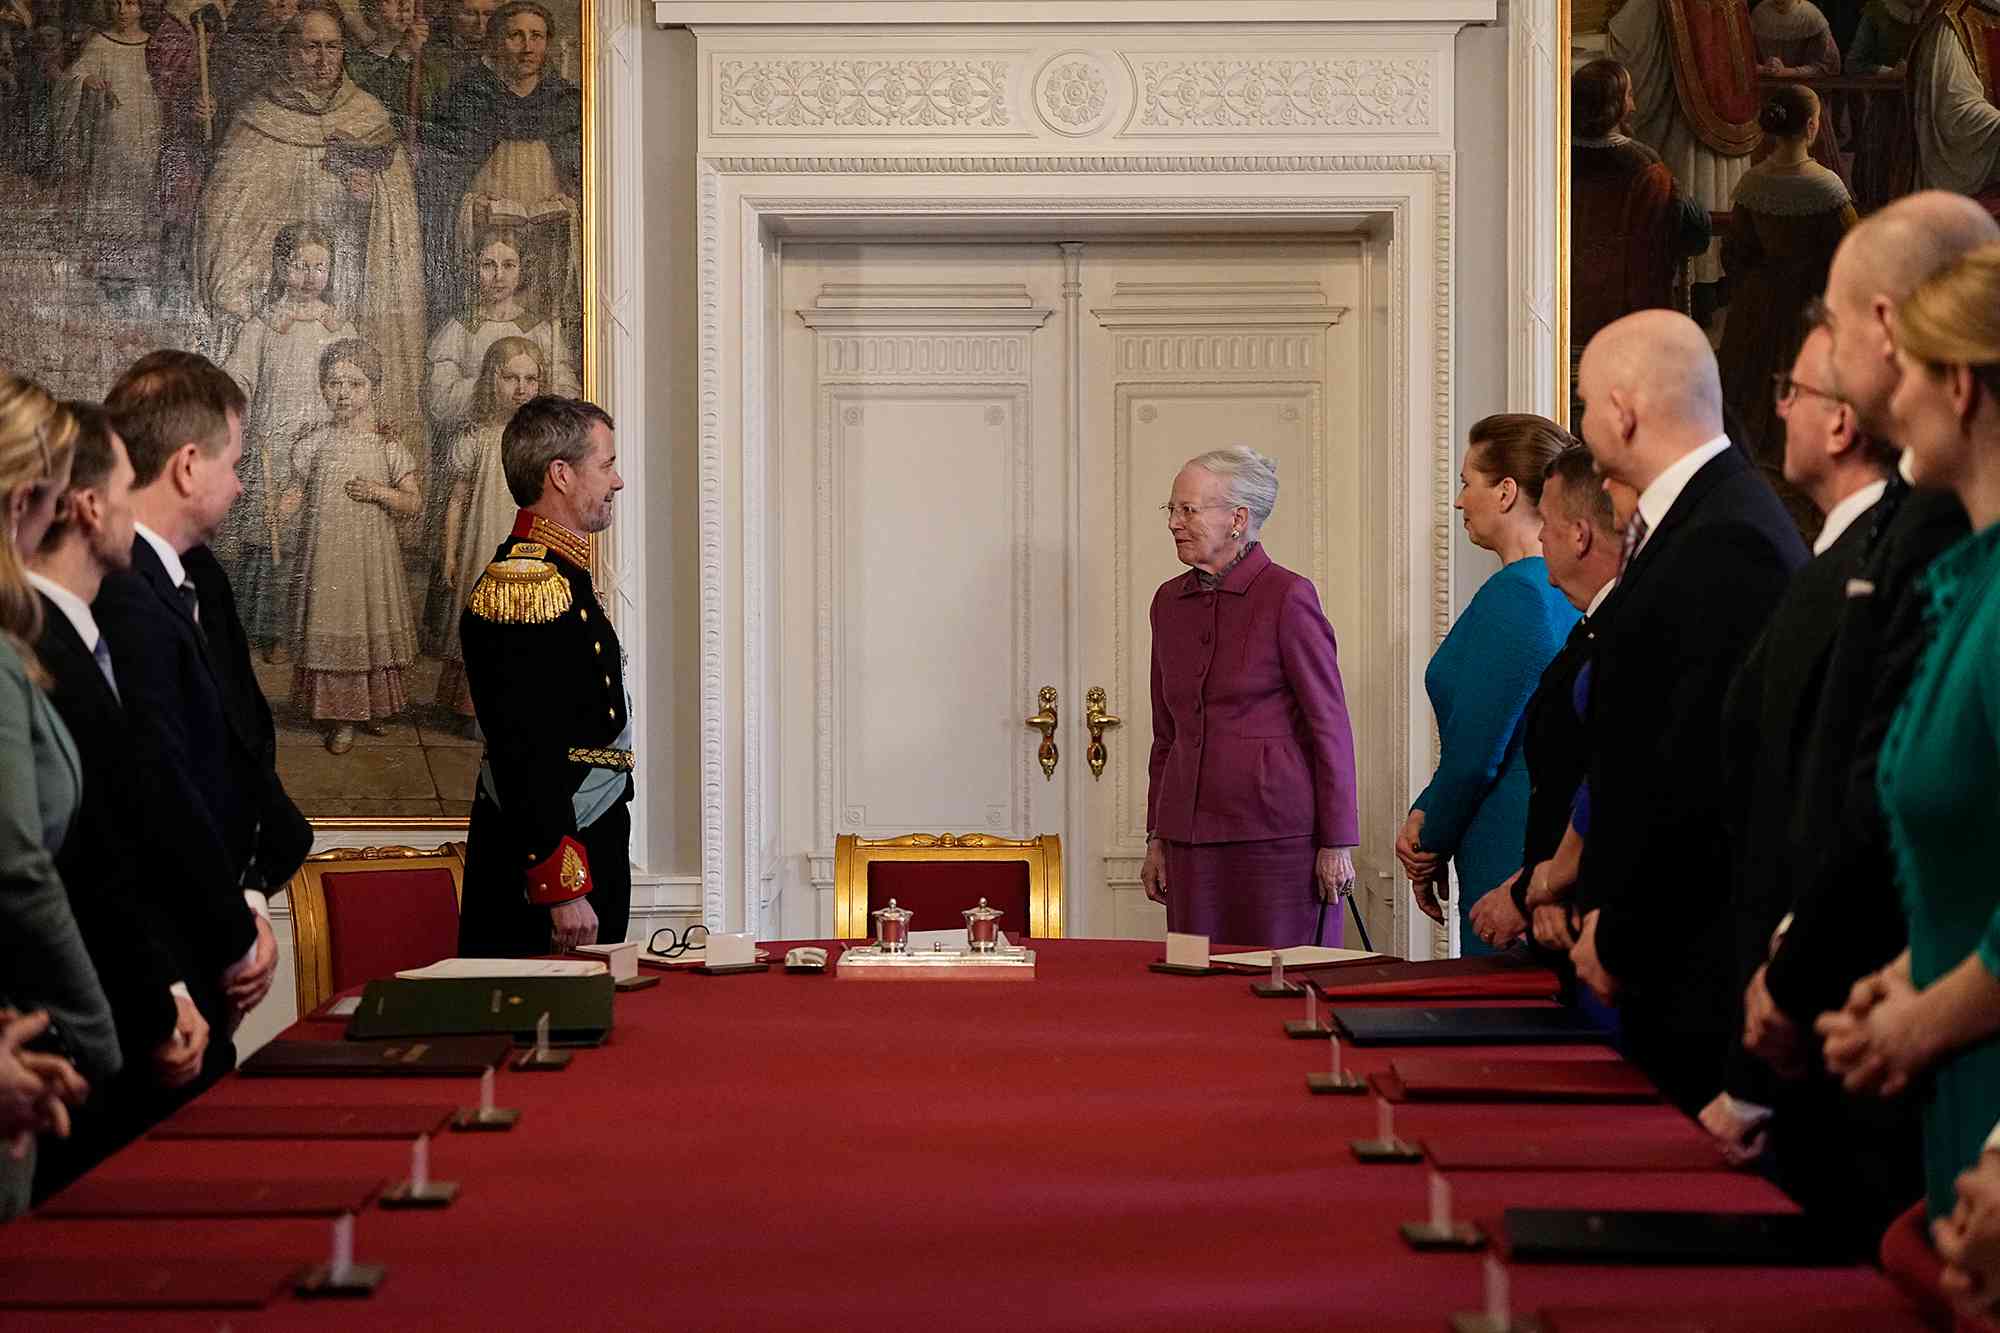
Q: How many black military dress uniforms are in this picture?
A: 1